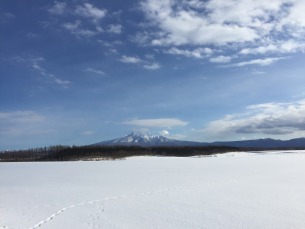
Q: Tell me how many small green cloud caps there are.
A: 0